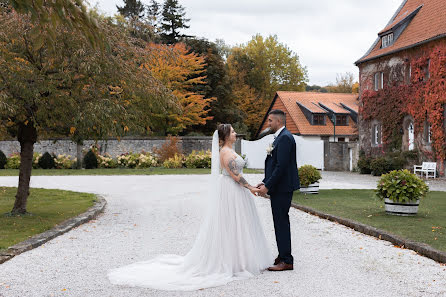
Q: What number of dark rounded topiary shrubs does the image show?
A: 3